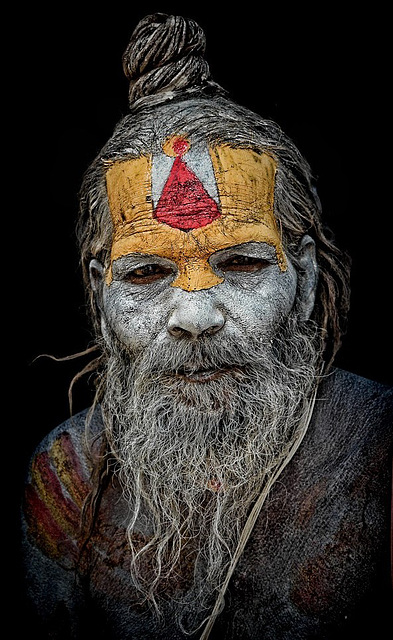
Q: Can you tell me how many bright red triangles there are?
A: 1